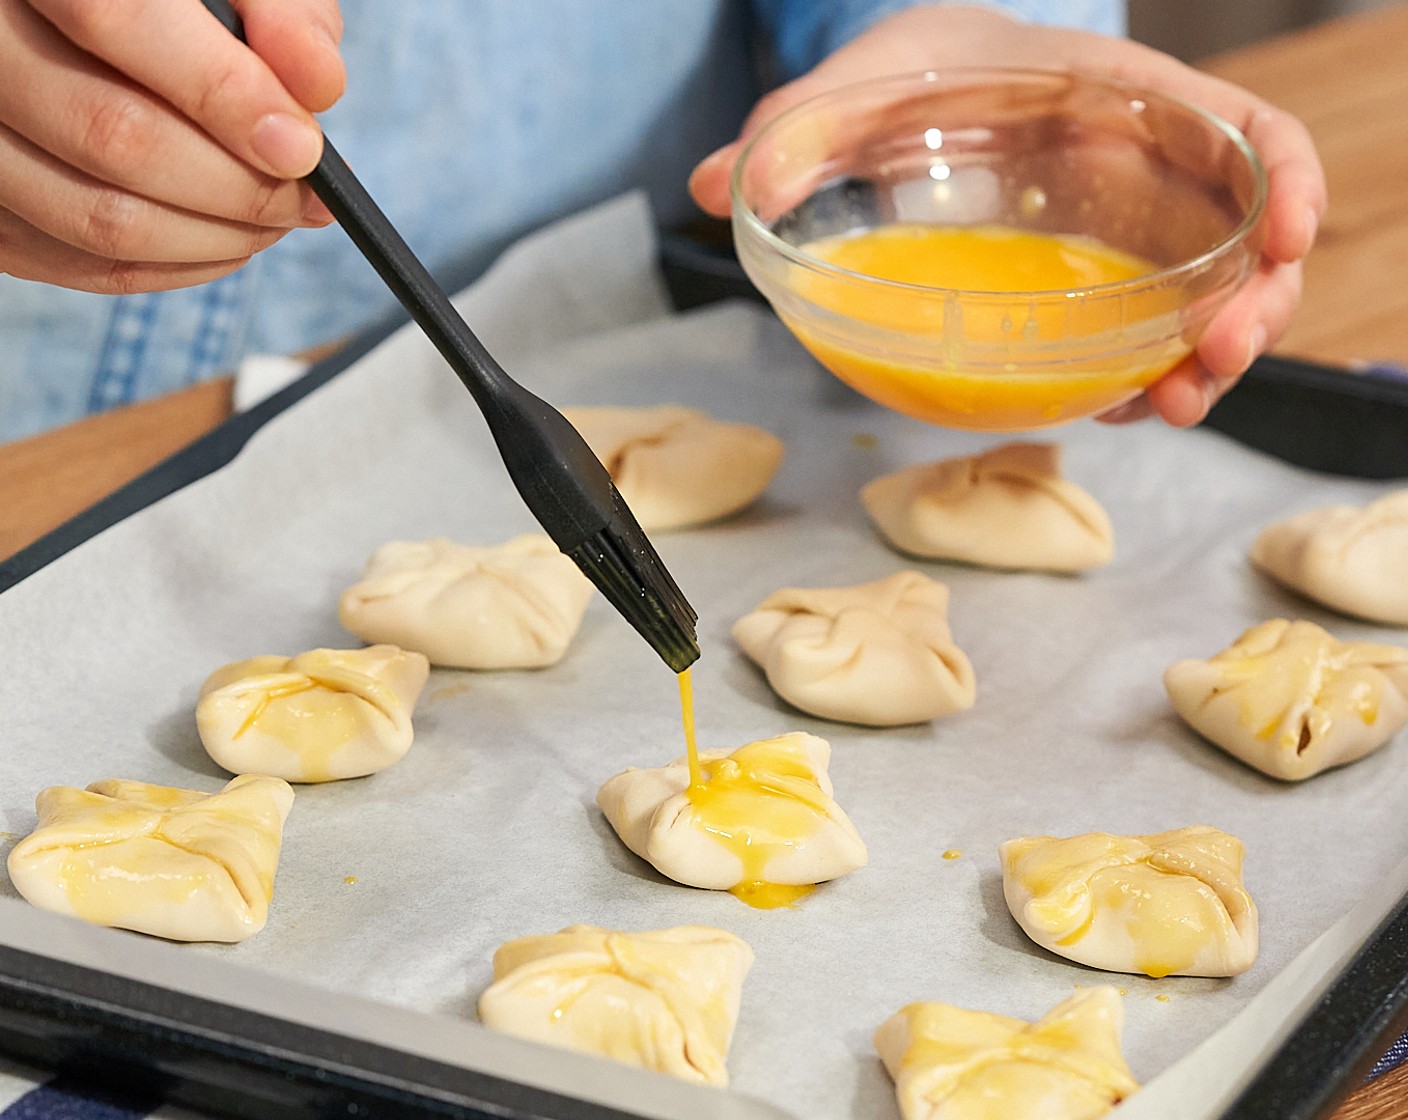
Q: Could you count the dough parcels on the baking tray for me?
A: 12